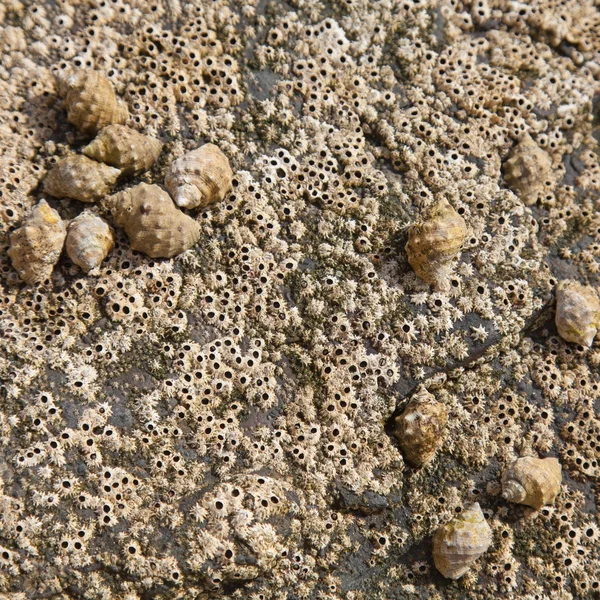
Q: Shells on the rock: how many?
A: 13